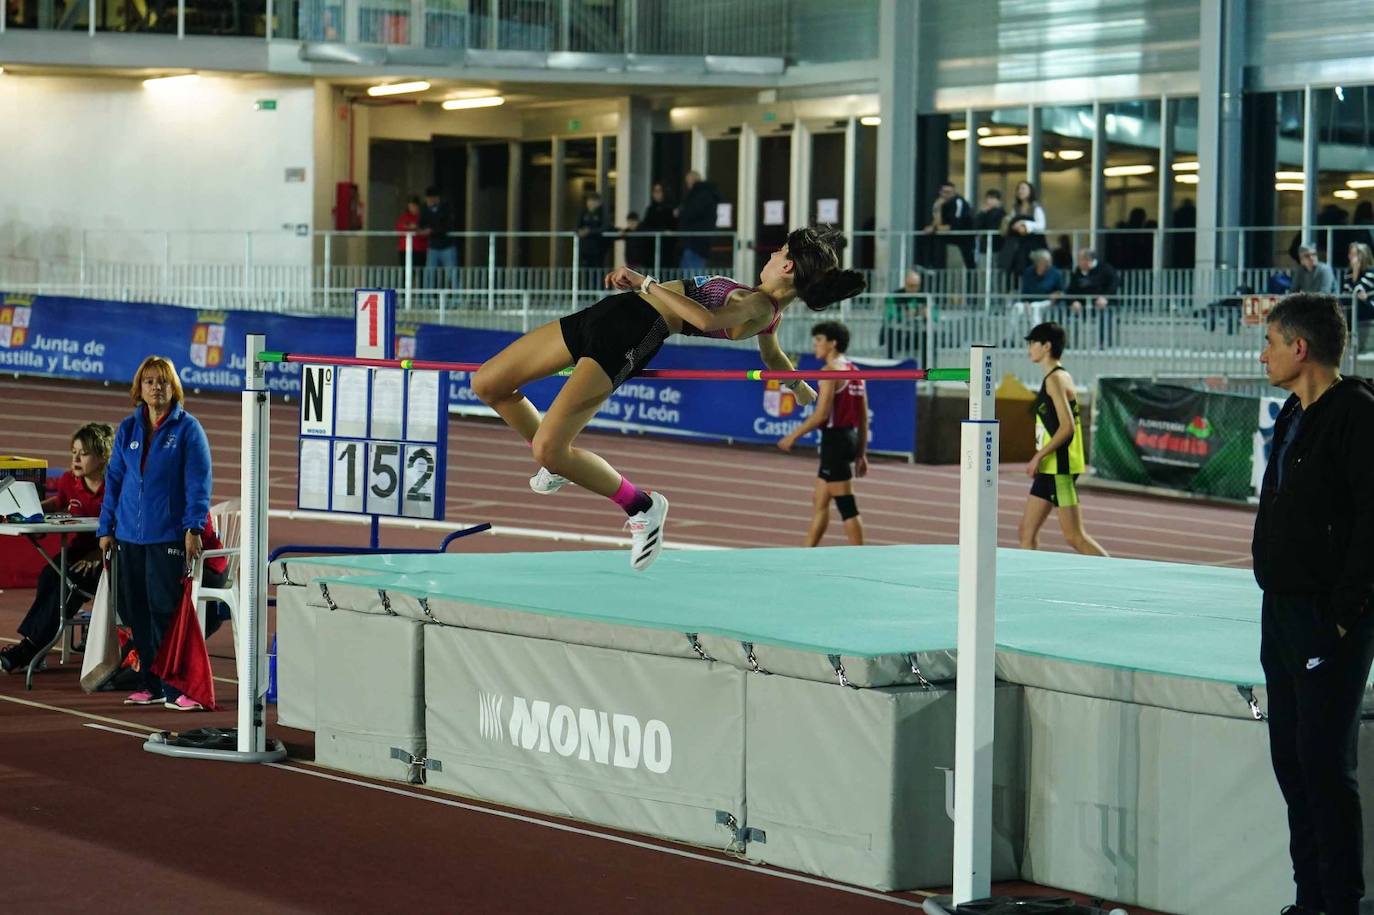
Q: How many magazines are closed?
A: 0